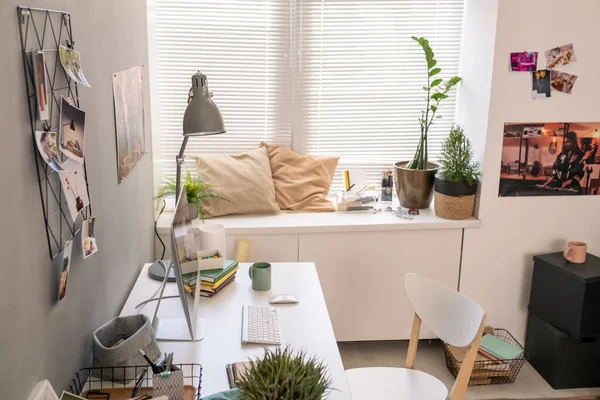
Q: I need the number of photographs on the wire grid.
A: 7